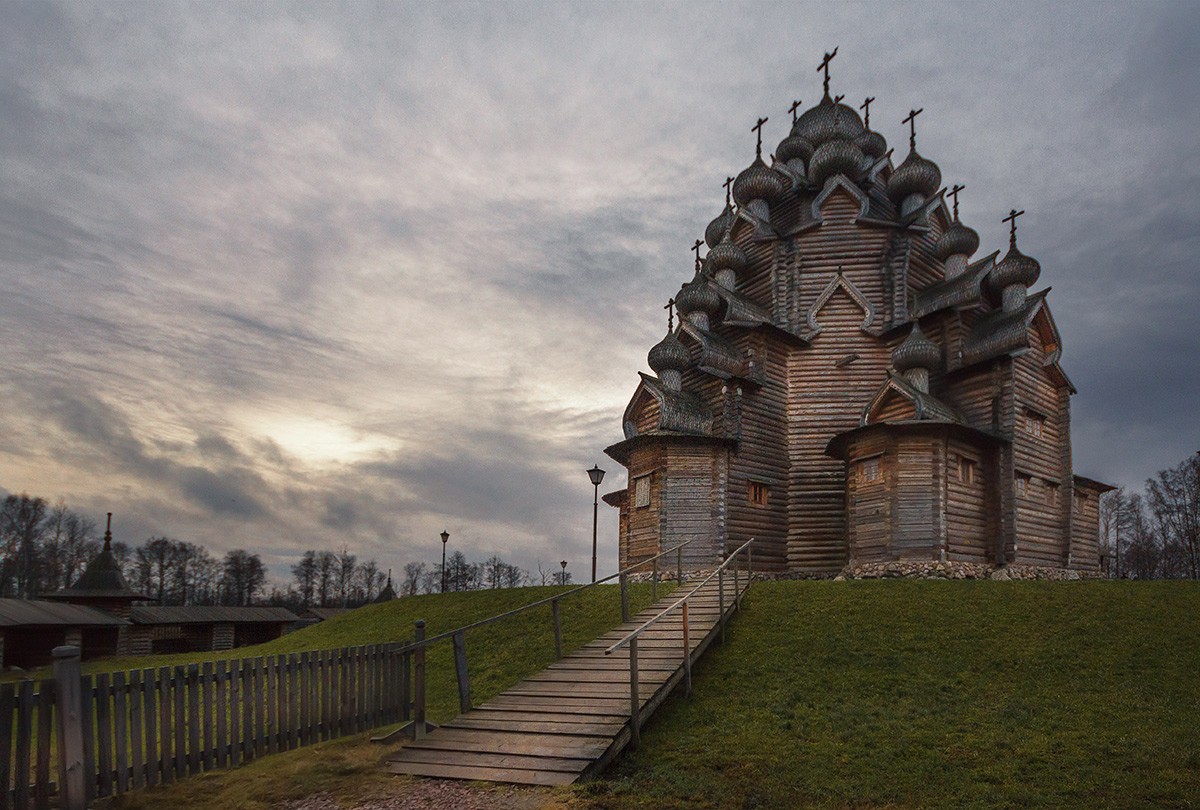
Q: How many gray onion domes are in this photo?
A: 13